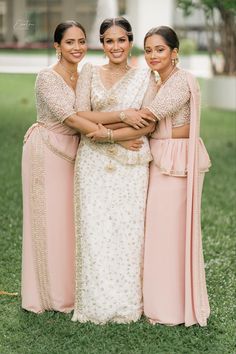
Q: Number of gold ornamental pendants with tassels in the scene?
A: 2